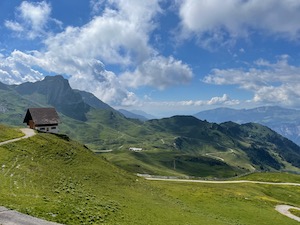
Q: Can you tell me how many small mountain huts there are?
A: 1